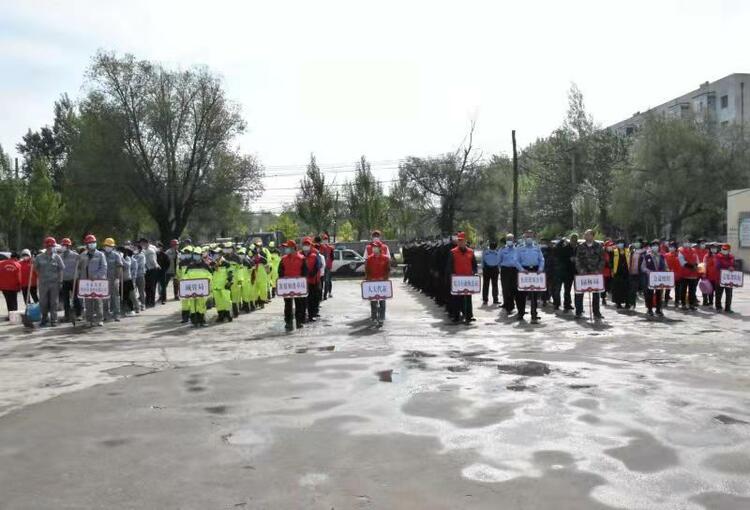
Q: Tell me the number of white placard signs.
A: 9